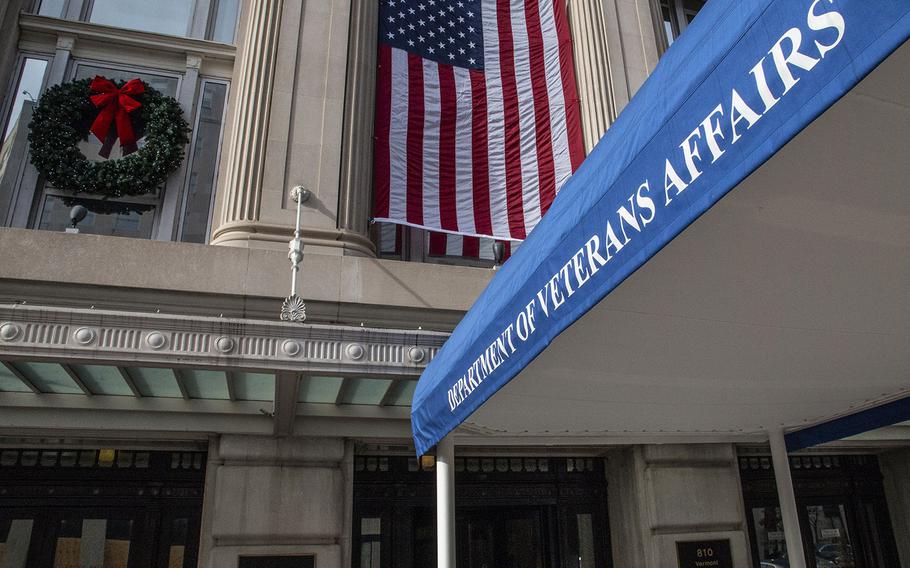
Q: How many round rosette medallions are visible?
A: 7